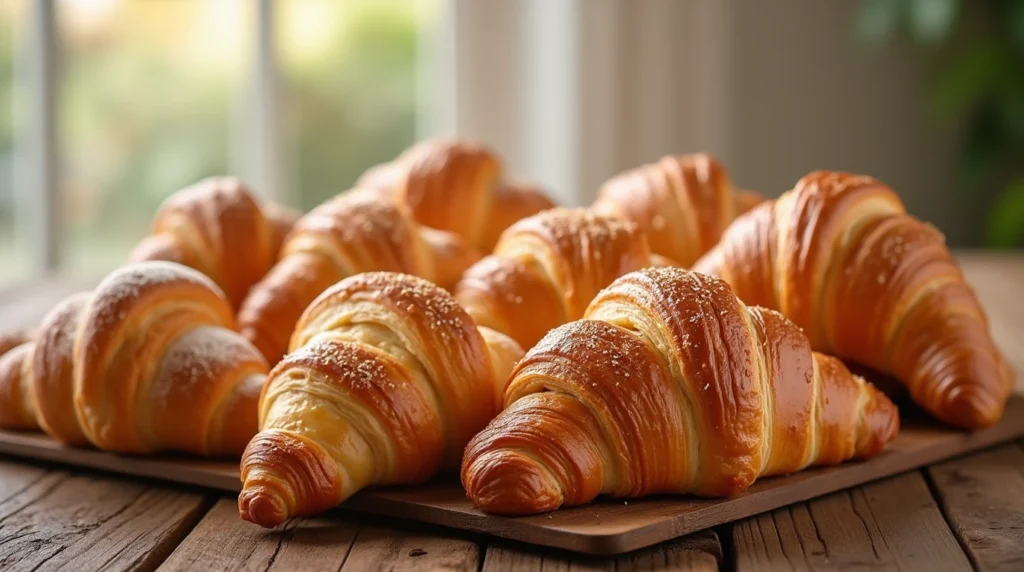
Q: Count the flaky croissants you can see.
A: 9